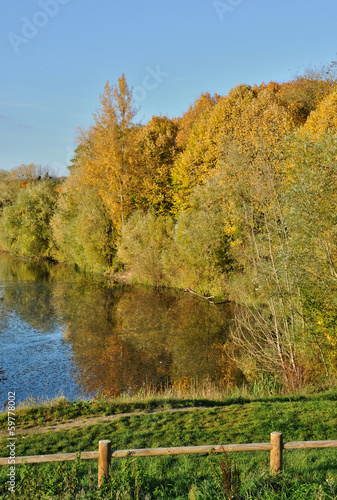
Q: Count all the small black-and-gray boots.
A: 0